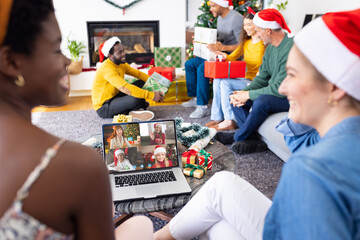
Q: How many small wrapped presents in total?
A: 3